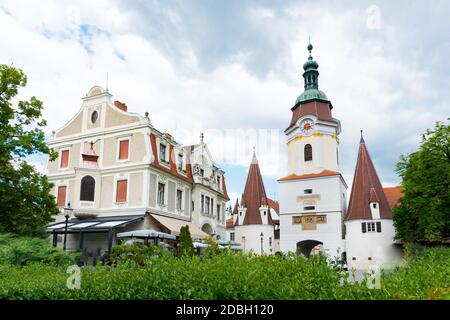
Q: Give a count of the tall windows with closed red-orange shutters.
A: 4